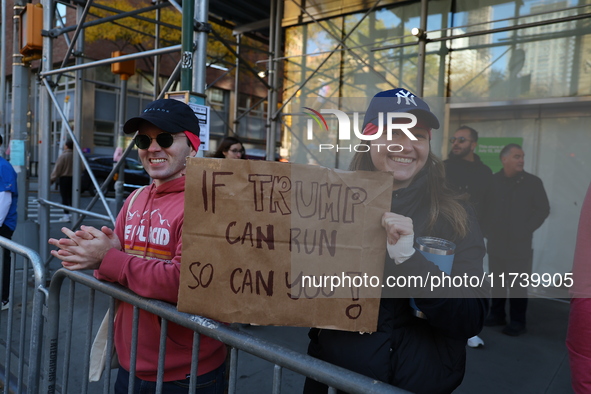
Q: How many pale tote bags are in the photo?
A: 1